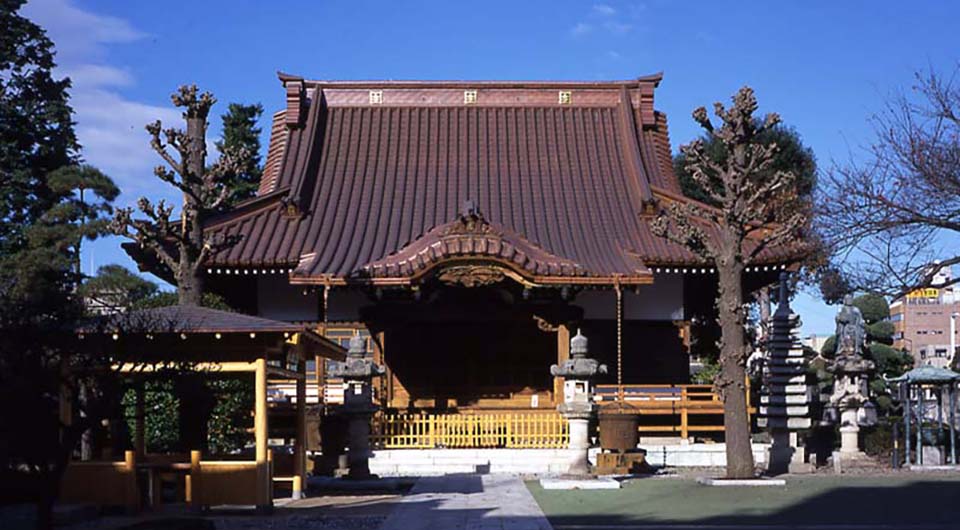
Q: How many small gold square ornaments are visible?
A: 3